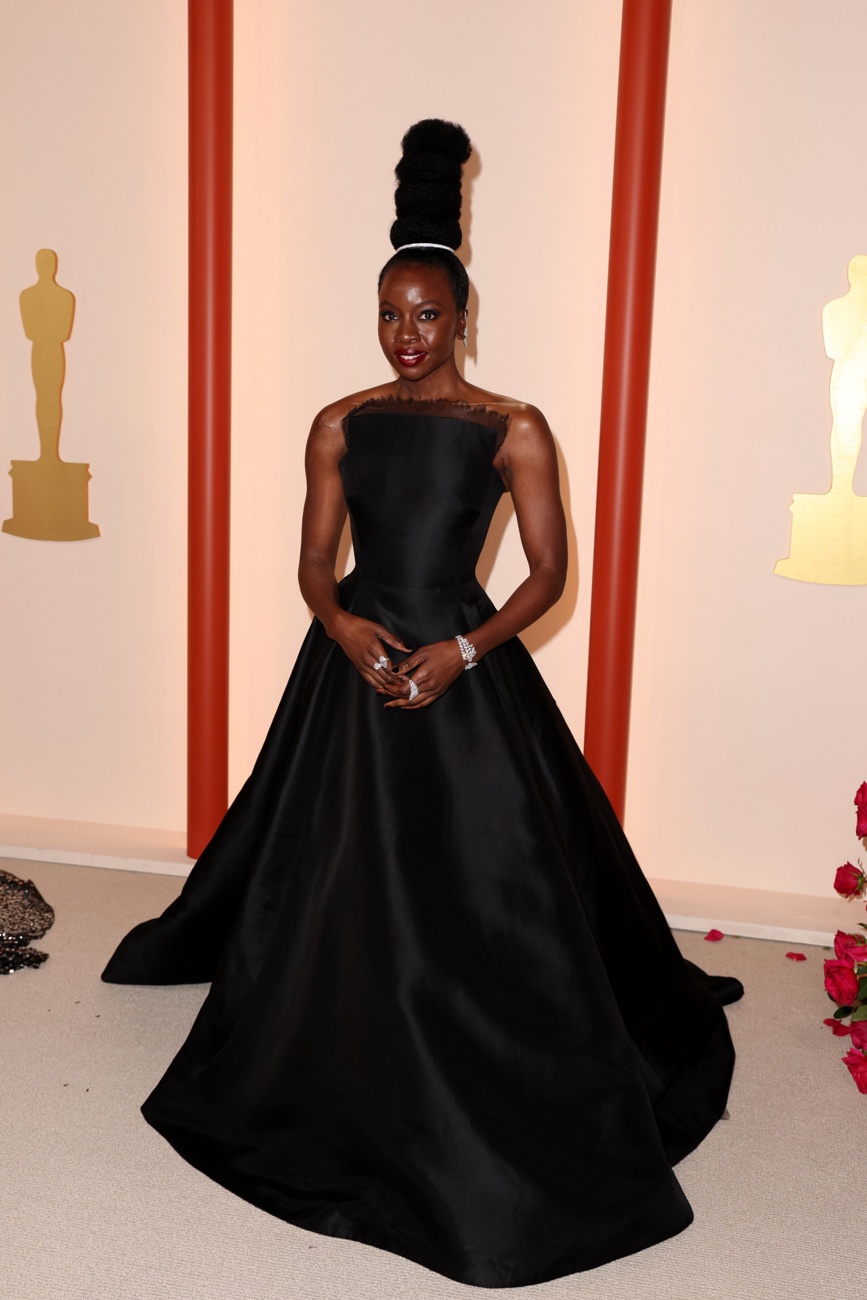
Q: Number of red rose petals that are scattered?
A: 2